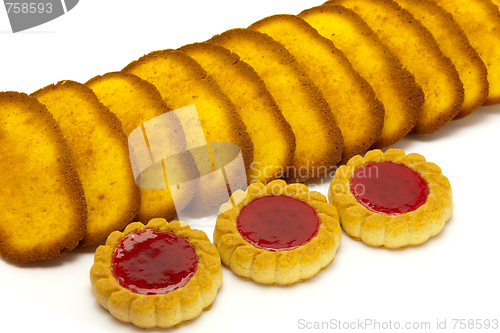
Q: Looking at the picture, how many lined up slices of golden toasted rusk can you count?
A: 11